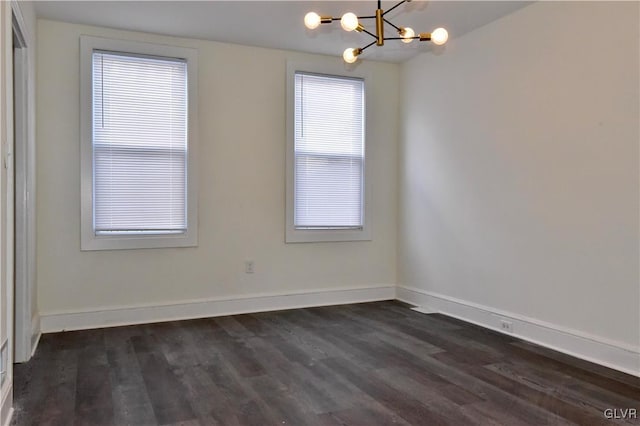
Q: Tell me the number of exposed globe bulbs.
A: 5